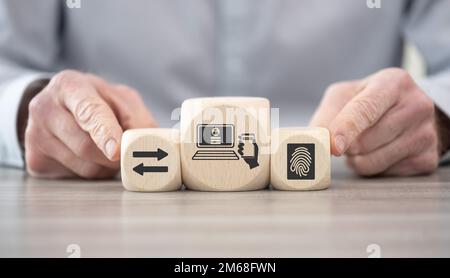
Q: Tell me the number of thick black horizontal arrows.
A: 2